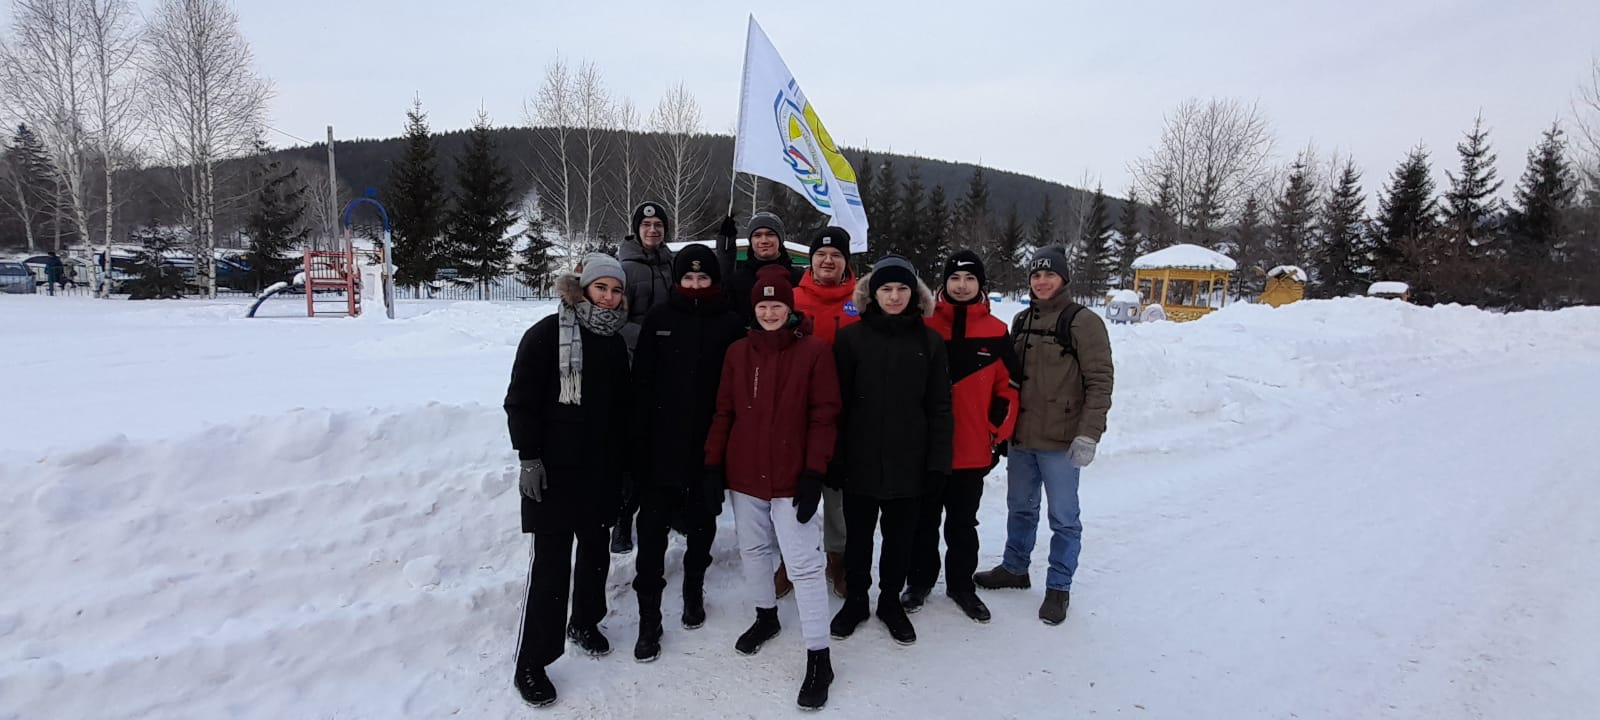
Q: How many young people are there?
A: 9